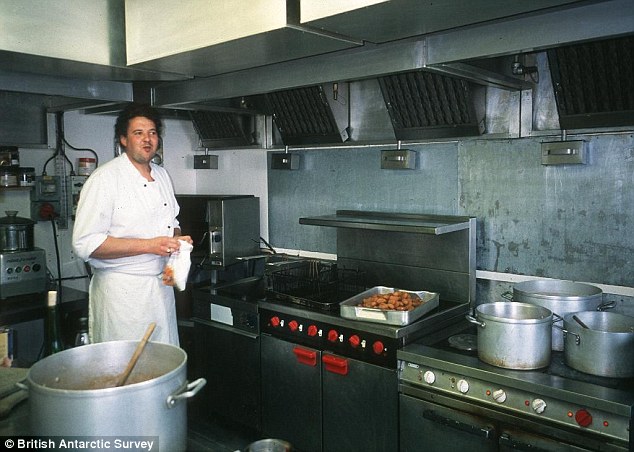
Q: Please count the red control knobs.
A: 7